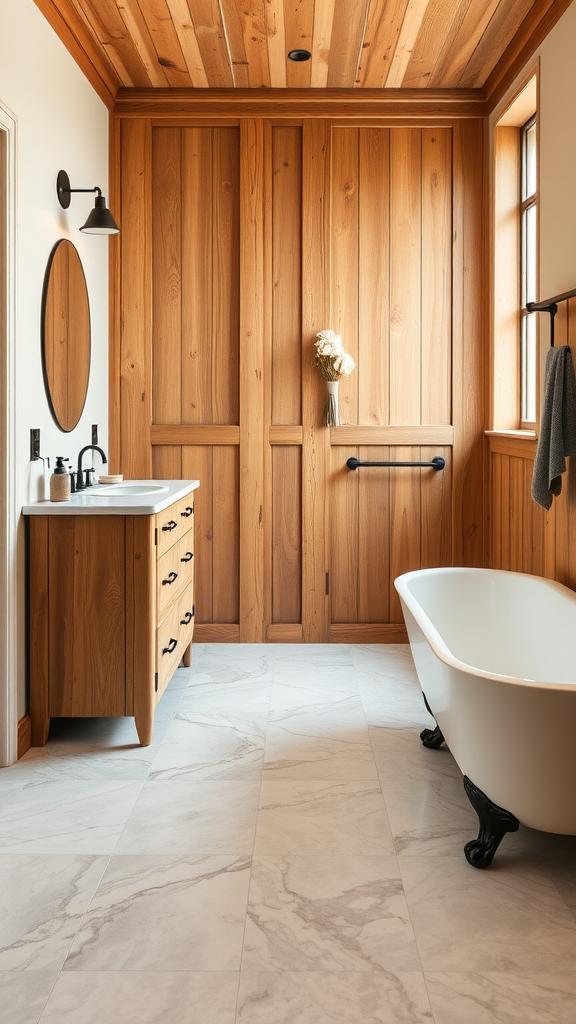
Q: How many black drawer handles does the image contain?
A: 6